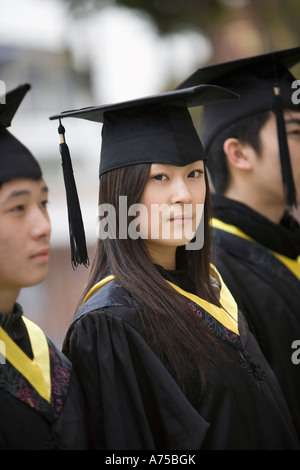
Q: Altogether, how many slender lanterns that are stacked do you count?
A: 0